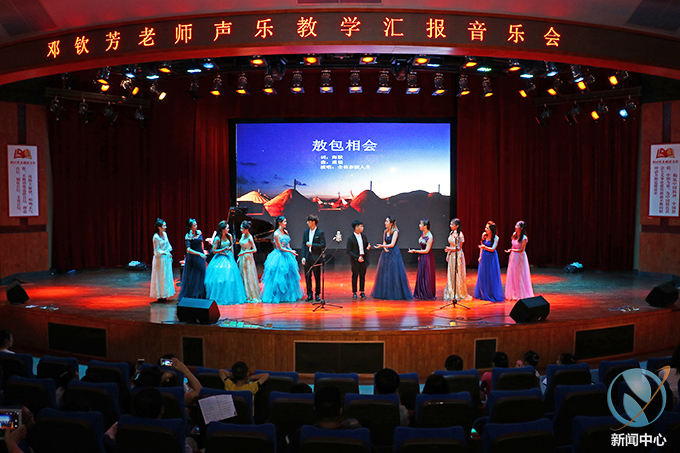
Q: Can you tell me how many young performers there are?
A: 12